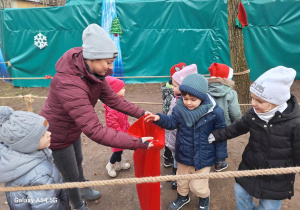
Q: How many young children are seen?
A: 7